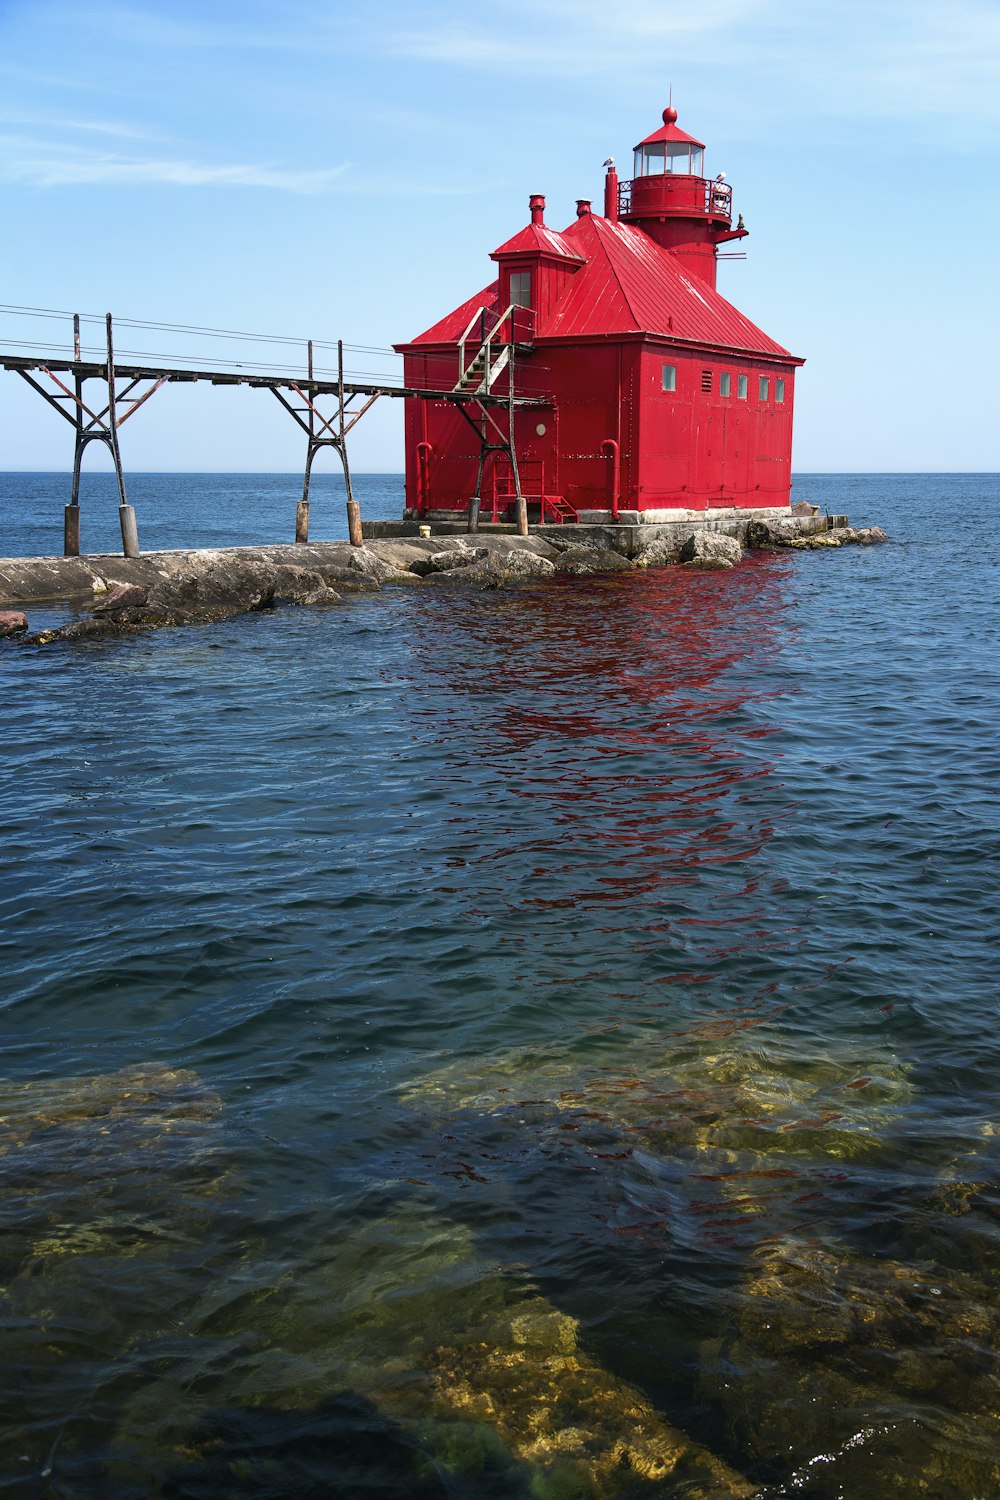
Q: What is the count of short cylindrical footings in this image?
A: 6